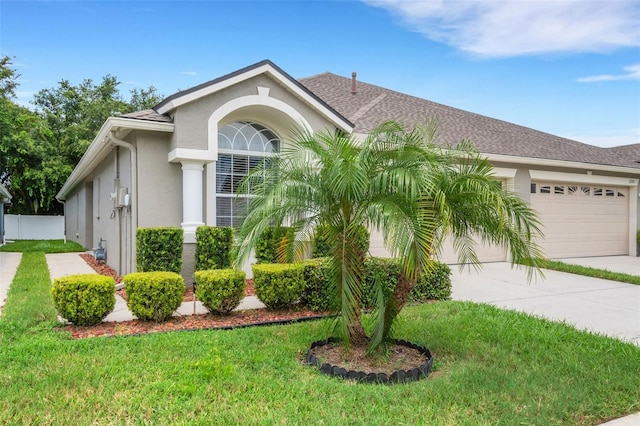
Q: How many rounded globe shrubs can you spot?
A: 4